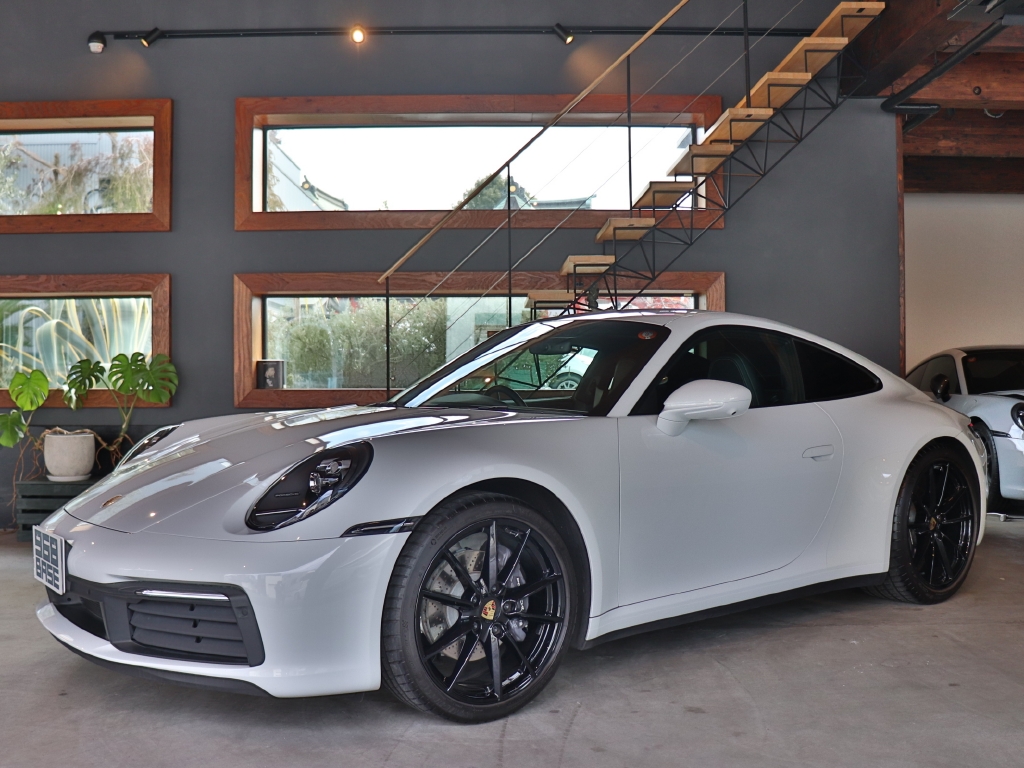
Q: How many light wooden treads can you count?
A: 9